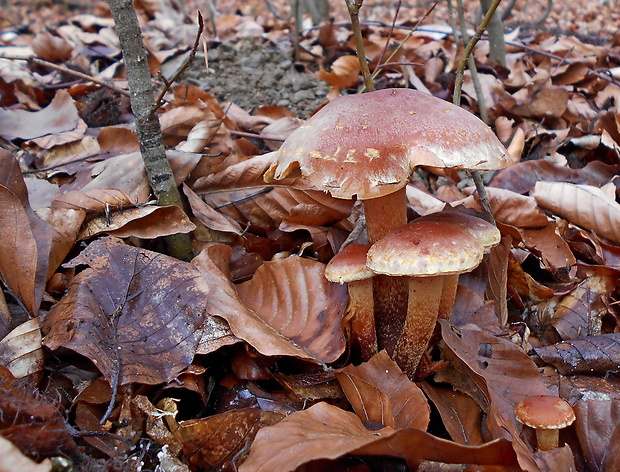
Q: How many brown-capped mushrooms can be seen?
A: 5